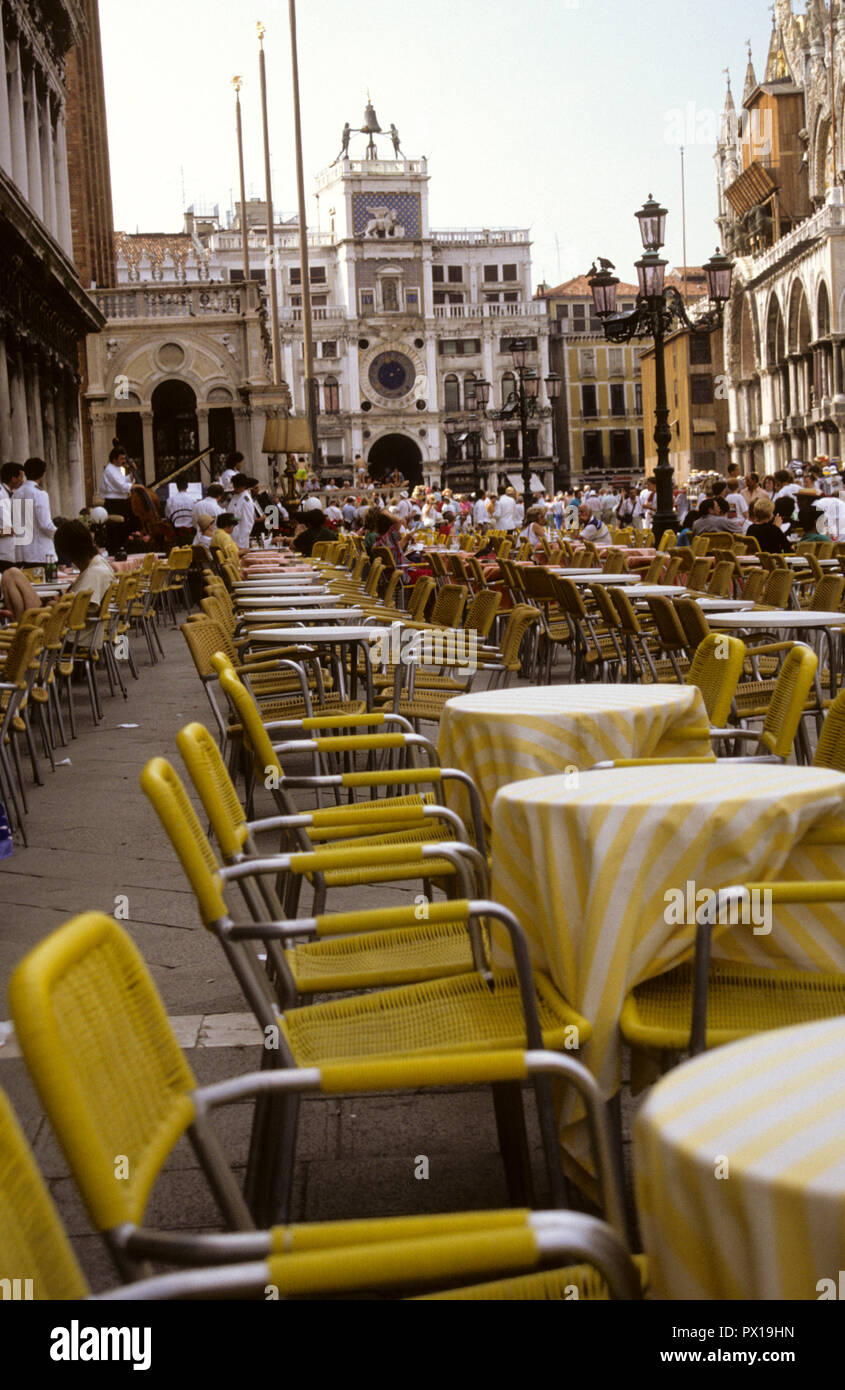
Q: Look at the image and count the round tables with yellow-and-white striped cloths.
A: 3